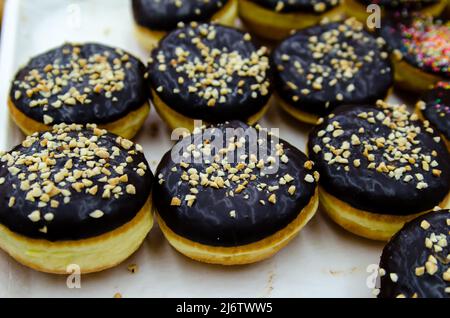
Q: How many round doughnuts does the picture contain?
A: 12